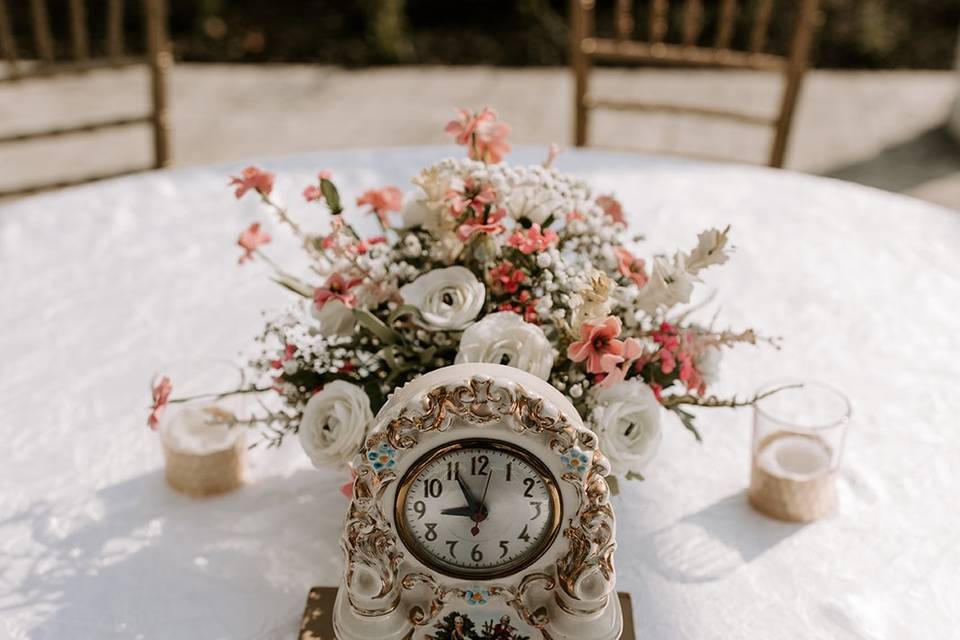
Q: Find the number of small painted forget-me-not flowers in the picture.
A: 3